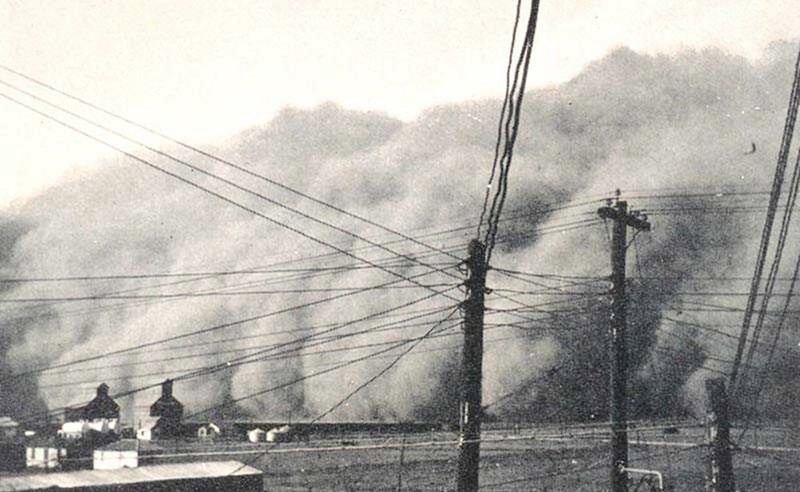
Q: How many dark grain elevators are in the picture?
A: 2